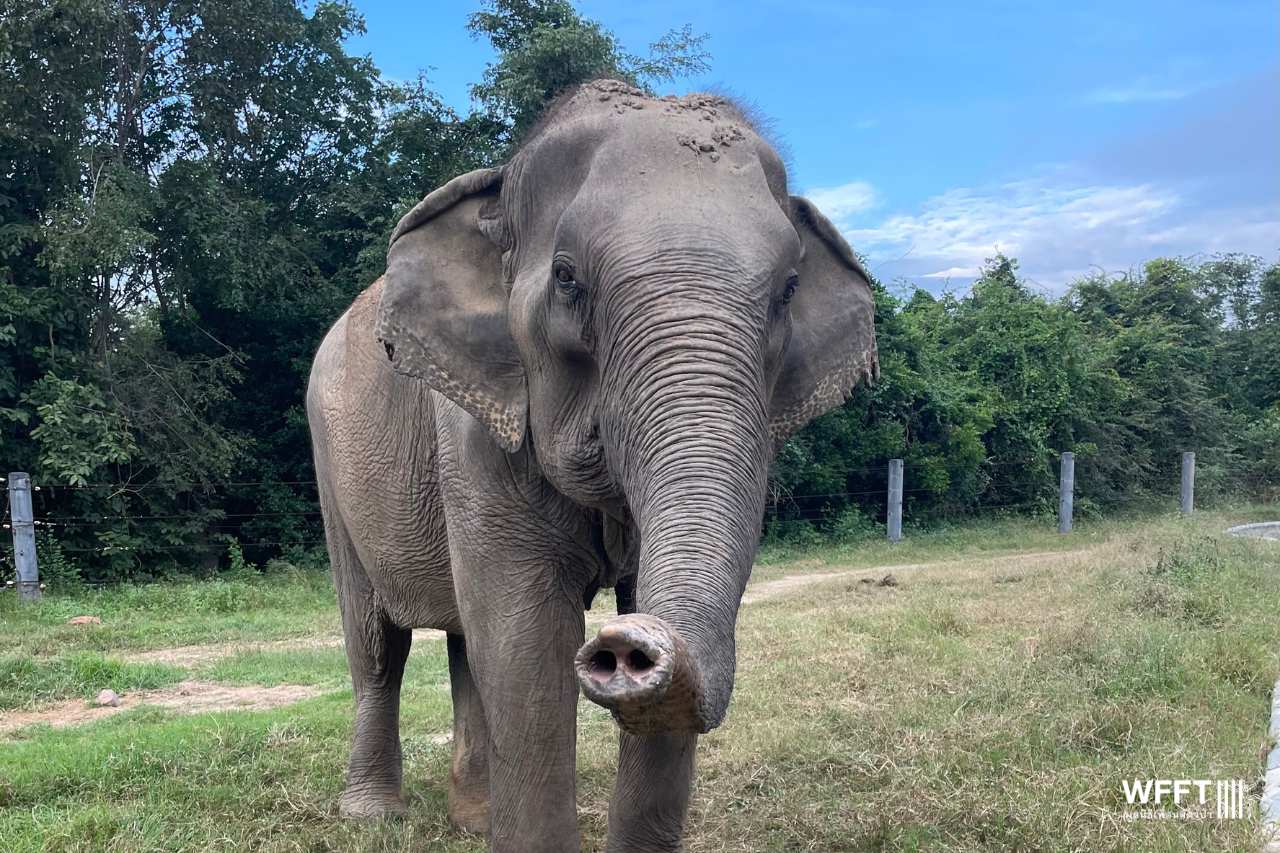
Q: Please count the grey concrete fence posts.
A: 4